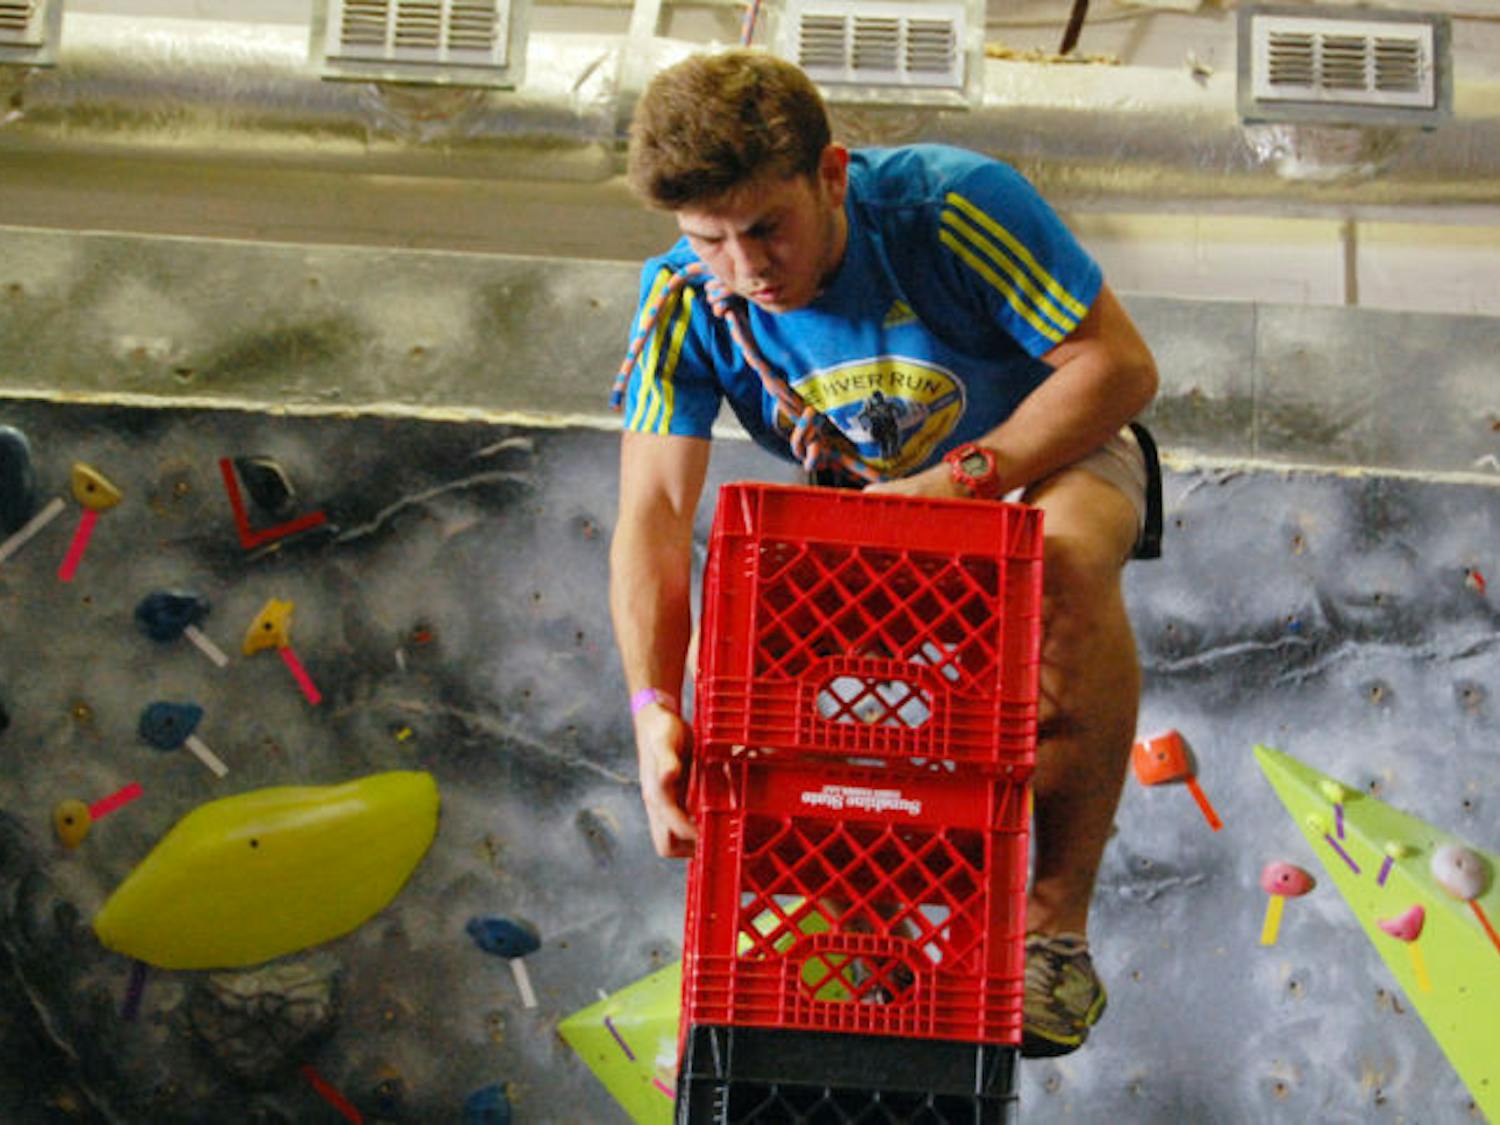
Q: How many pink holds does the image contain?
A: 2